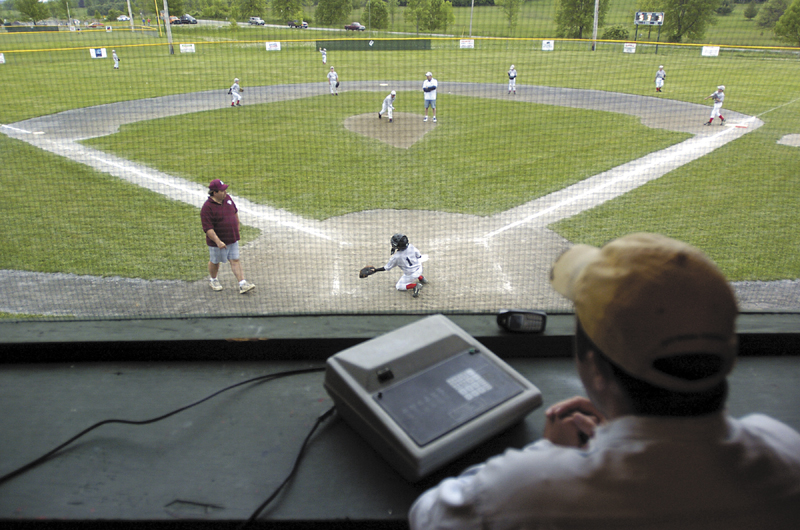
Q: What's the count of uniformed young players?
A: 9